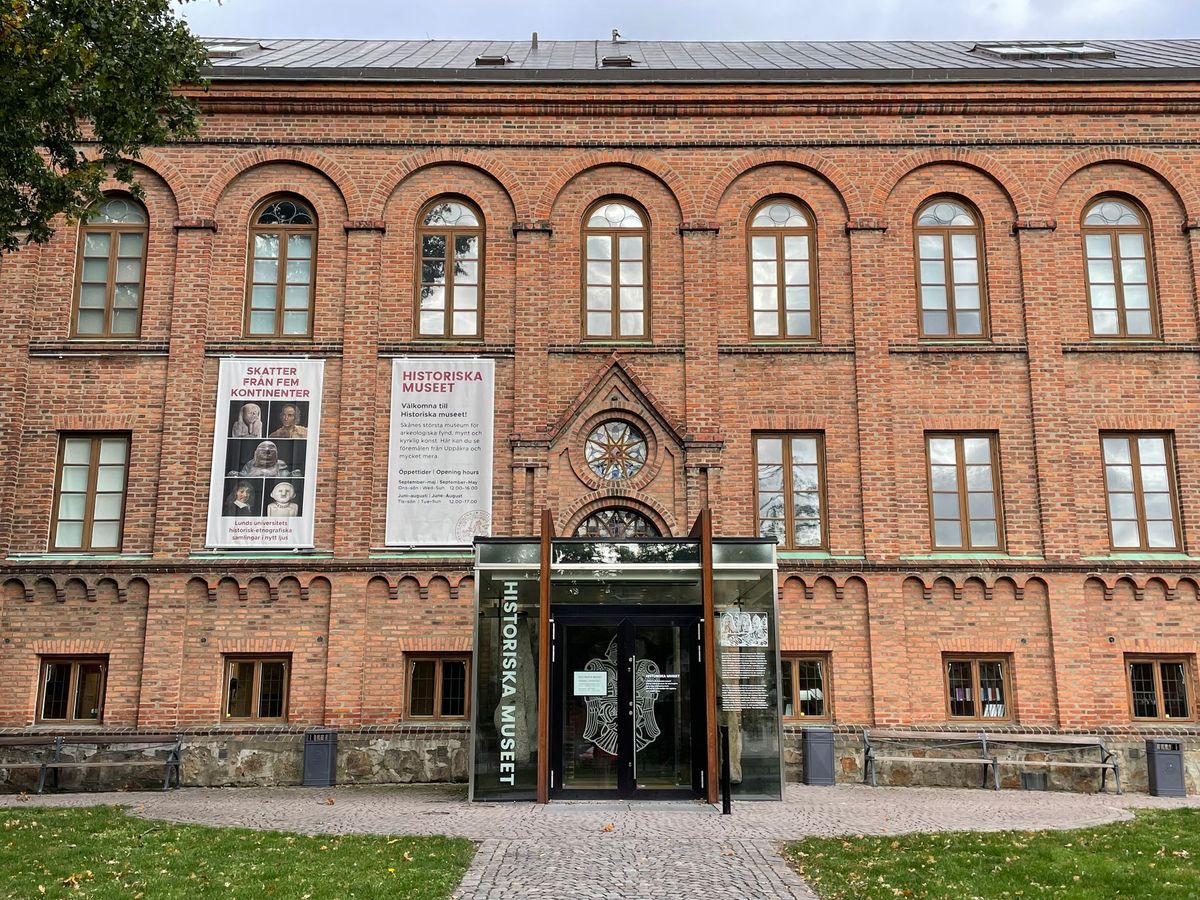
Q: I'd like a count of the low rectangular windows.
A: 6